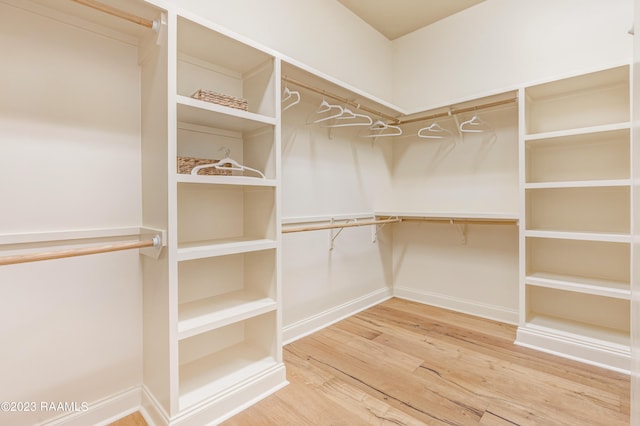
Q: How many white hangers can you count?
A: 7